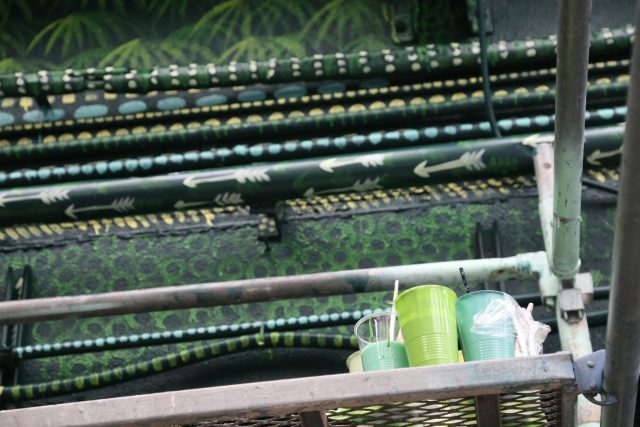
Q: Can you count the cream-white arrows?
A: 9